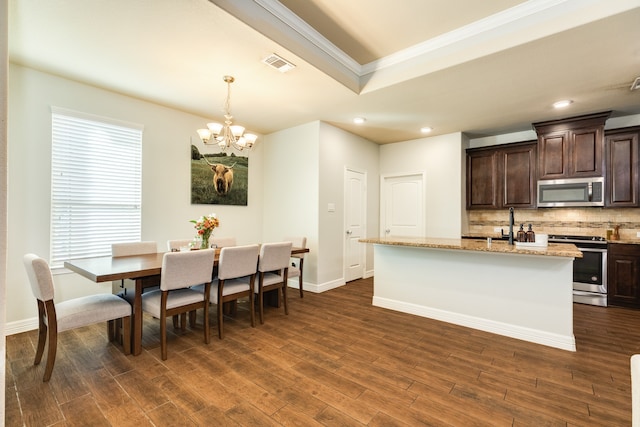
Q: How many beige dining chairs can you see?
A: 8